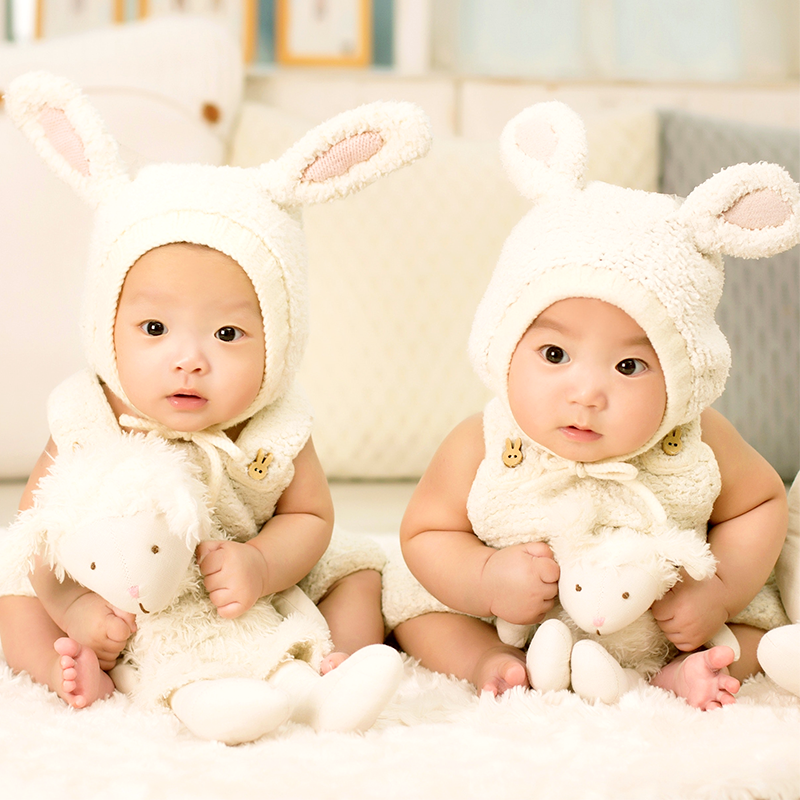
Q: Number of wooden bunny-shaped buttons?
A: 3